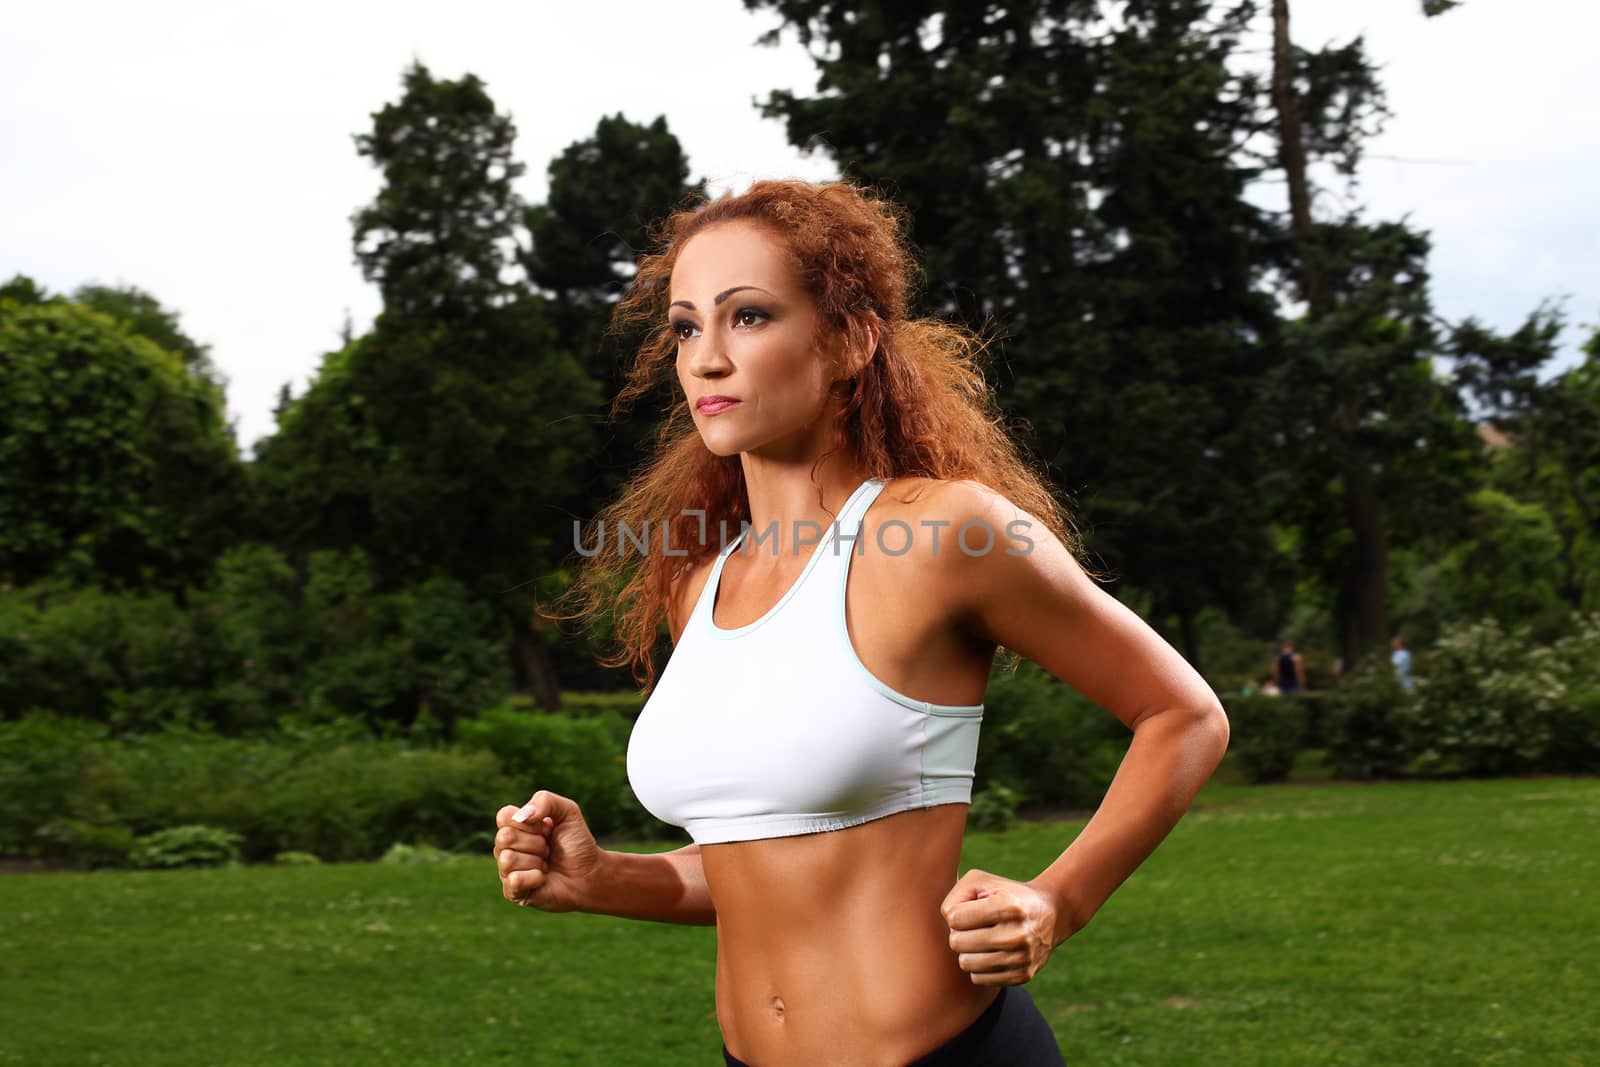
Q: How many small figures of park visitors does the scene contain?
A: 2